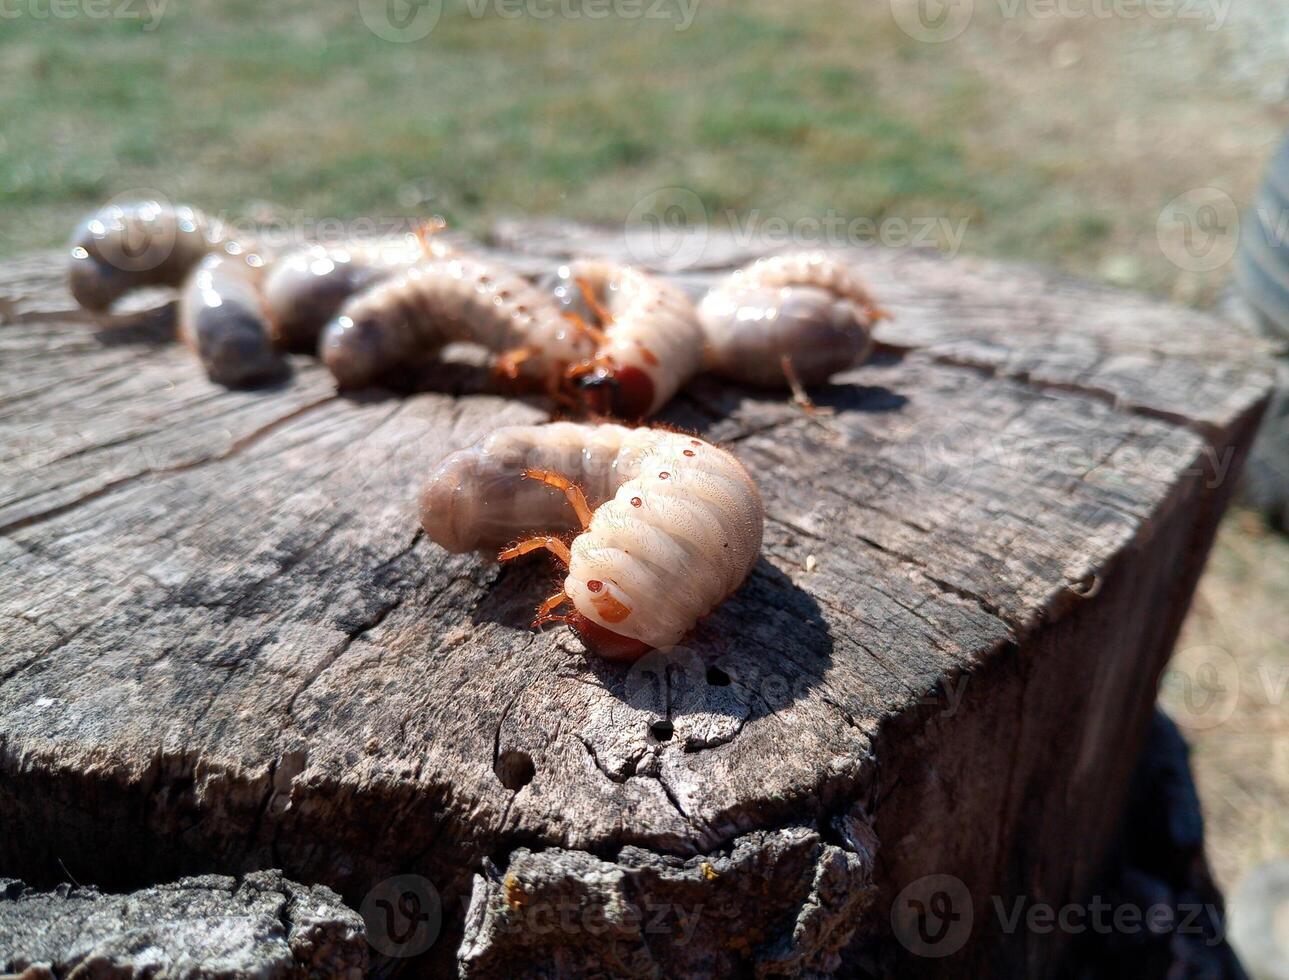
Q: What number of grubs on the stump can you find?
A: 7